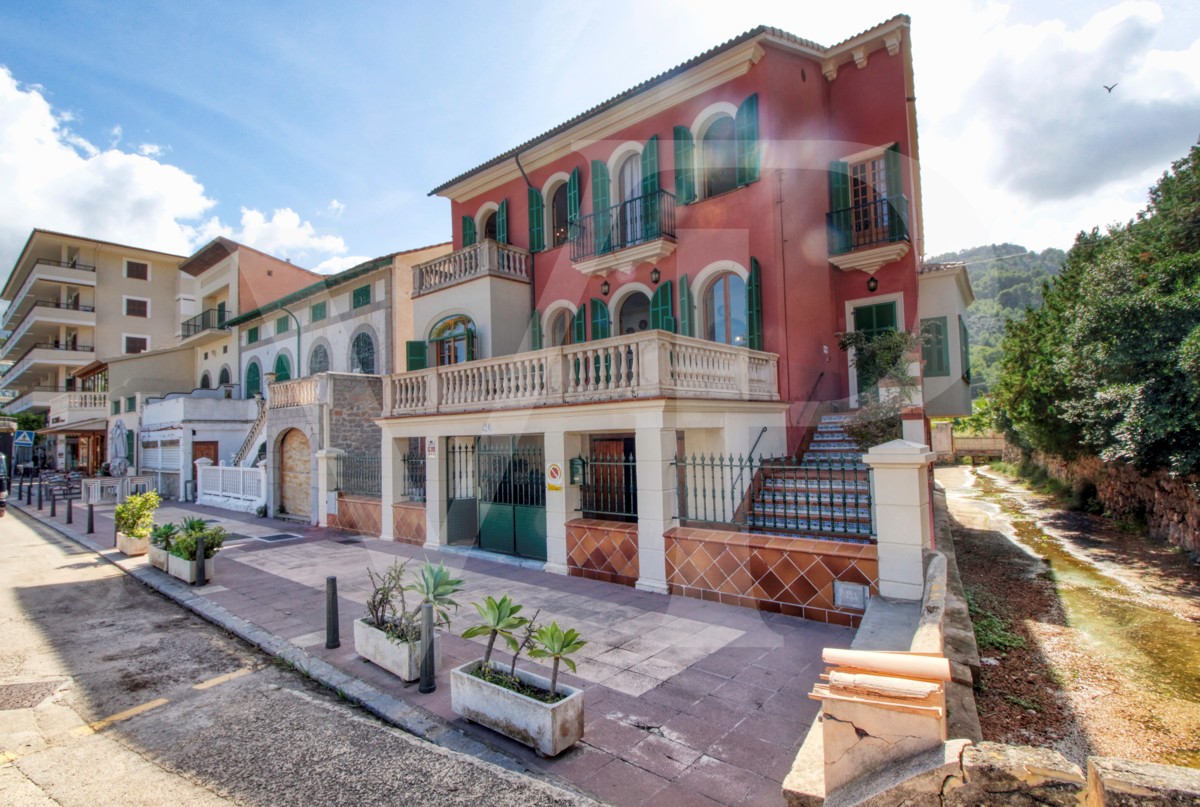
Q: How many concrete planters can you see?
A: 5